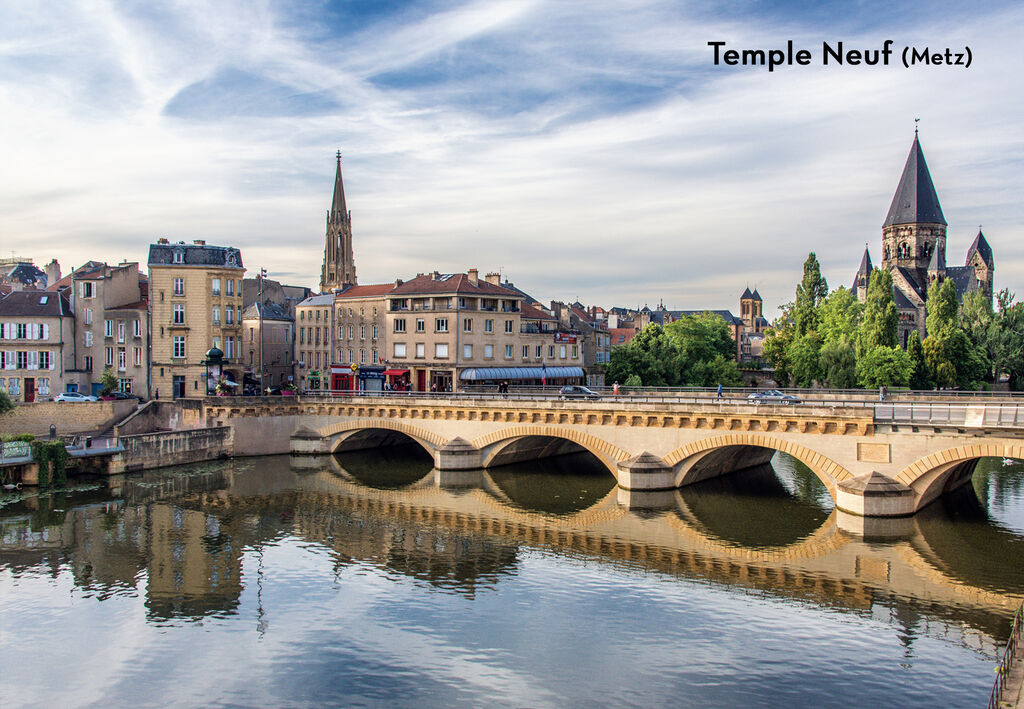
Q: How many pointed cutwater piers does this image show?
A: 4